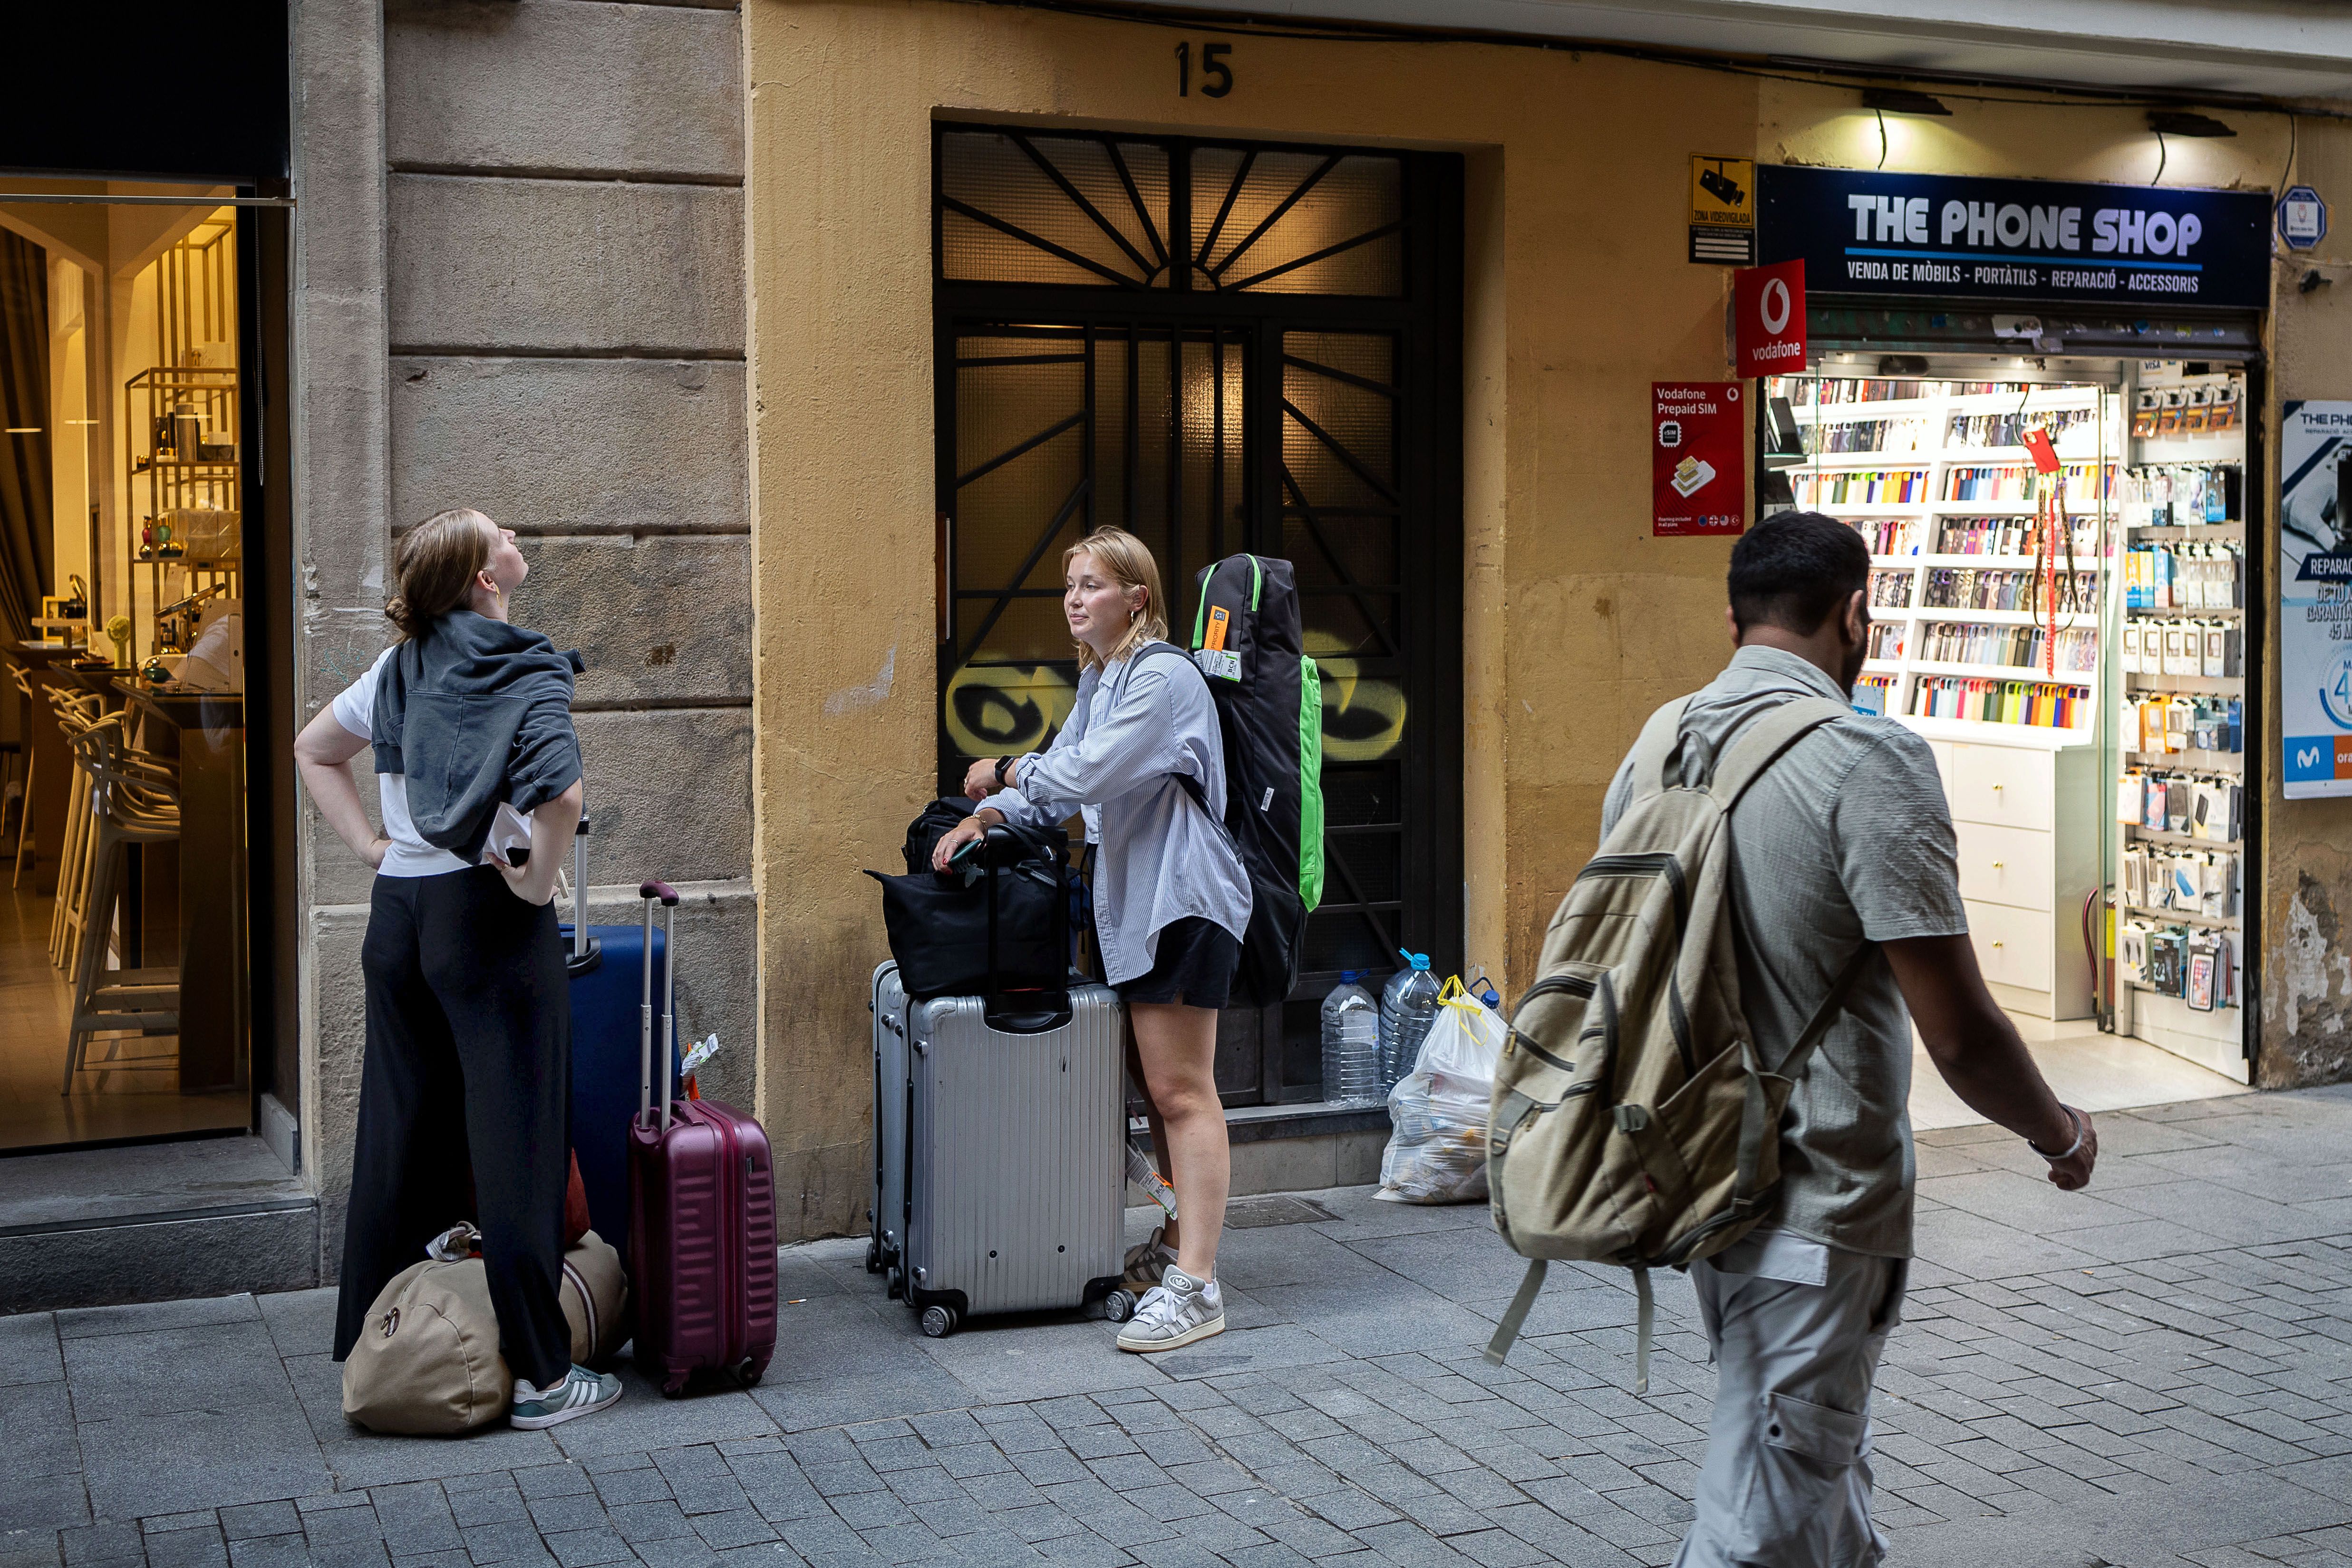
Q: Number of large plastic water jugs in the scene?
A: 3